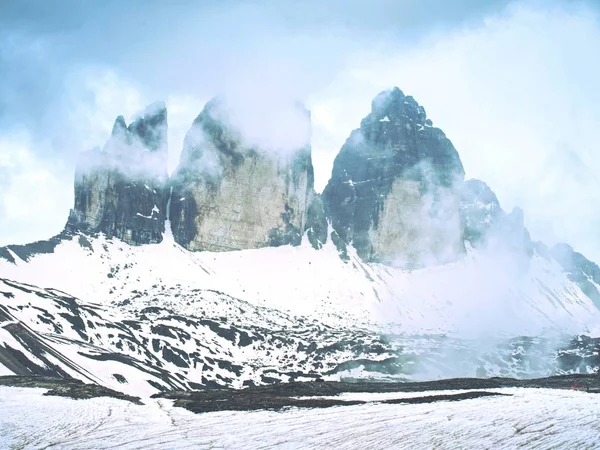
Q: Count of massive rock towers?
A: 3